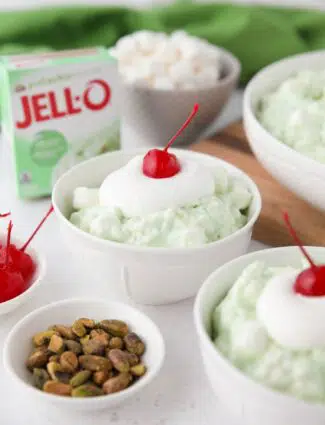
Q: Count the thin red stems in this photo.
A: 5